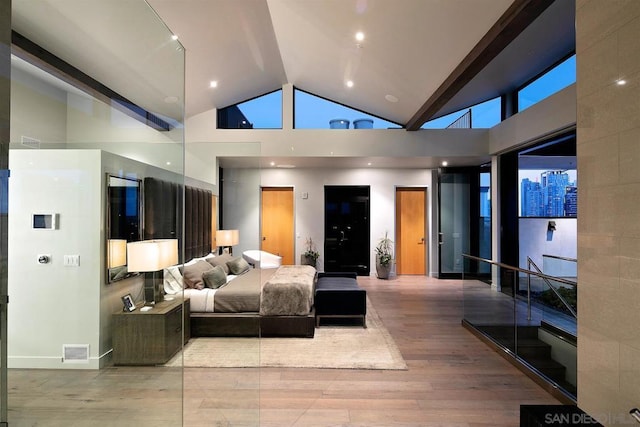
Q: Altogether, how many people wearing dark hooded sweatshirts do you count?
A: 0